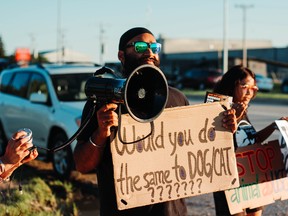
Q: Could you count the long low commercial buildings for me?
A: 1